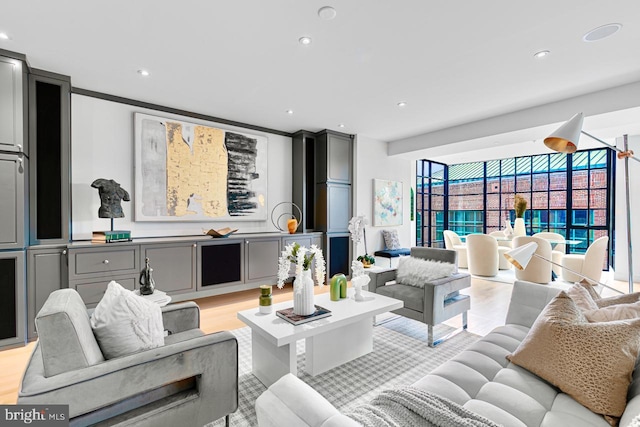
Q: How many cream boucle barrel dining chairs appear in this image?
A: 6